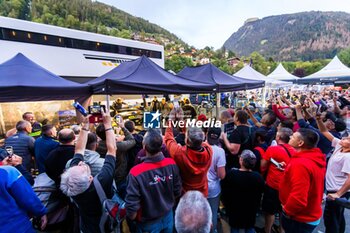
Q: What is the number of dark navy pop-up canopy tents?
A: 3